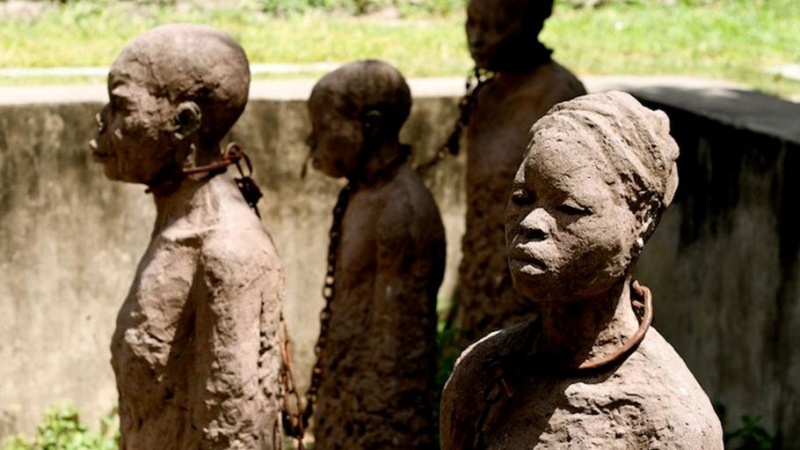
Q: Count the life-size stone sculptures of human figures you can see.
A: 4